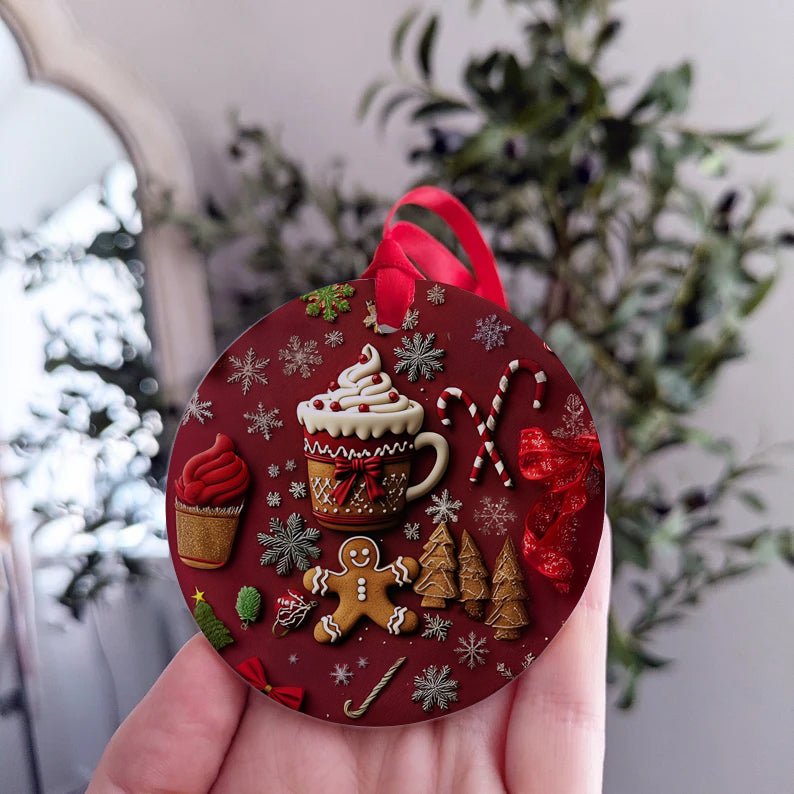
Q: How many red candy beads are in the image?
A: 7